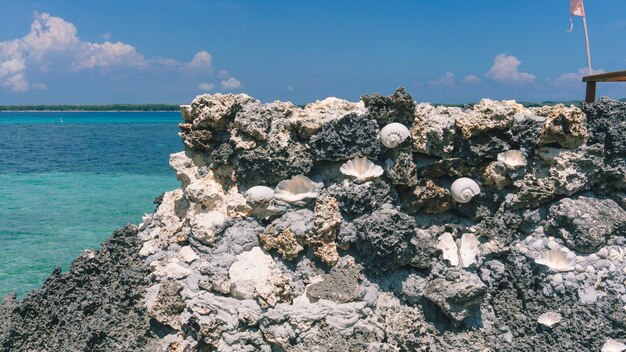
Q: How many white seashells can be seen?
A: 11